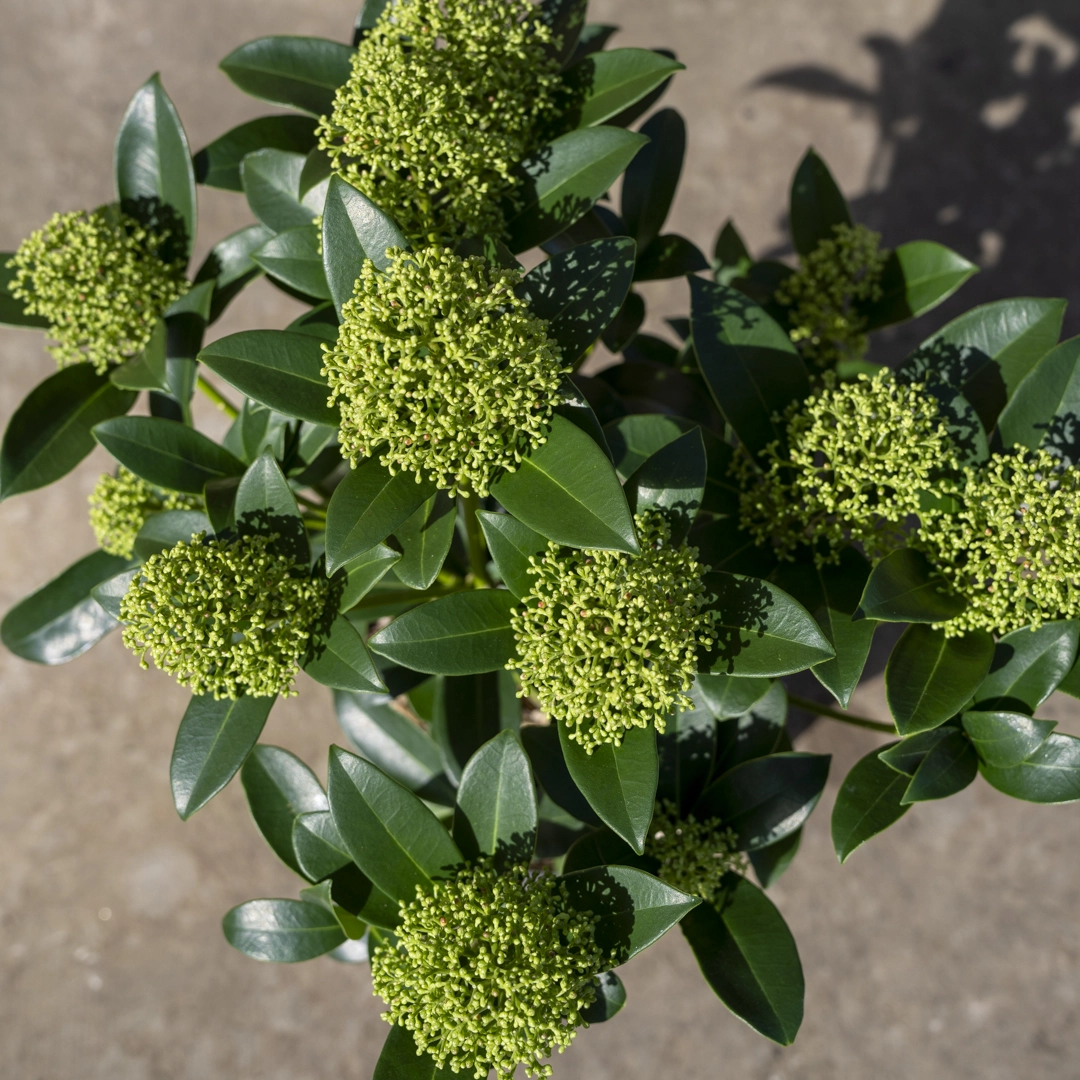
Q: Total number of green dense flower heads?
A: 11